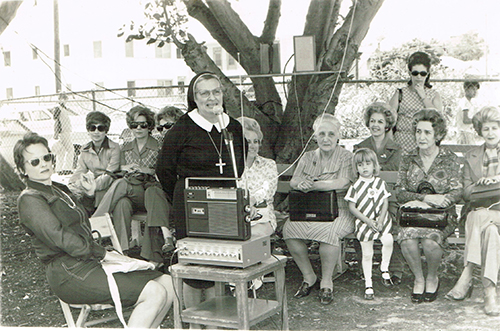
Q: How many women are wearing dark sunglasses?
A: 5